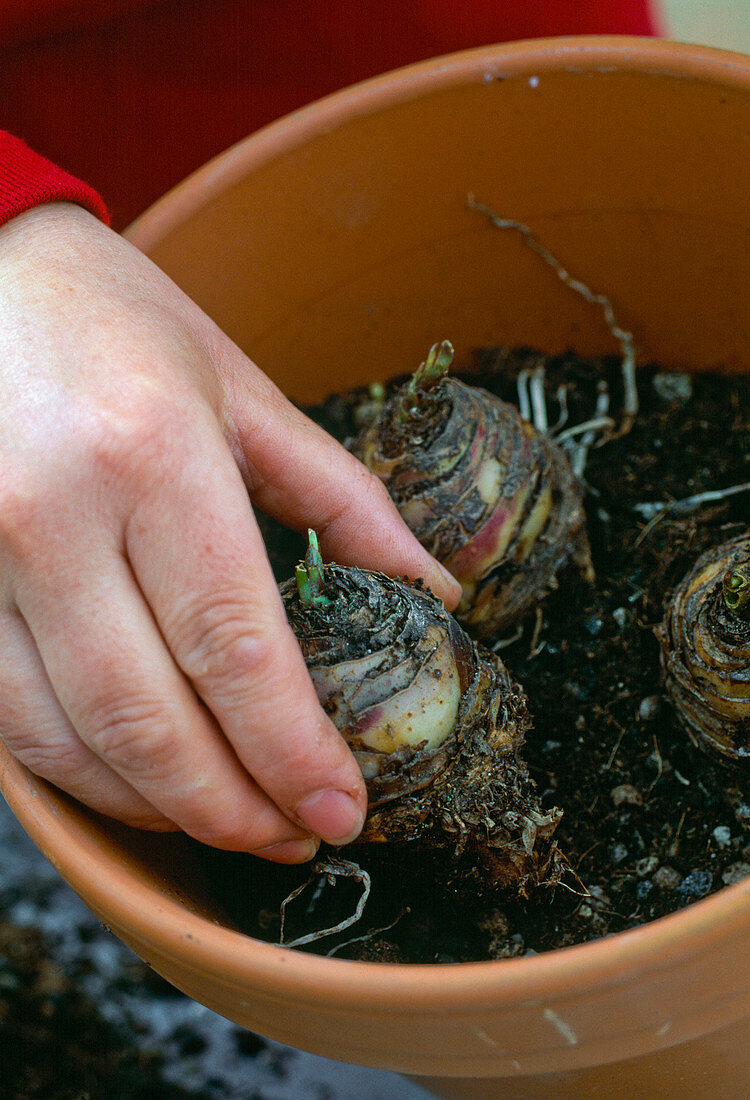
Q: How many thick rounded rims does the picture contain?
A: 1